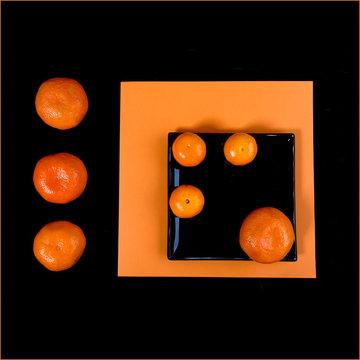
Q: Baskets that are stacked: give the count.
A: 0